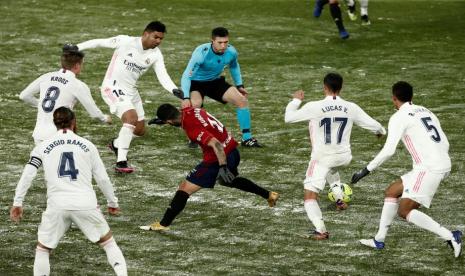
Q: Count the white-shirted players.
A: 5